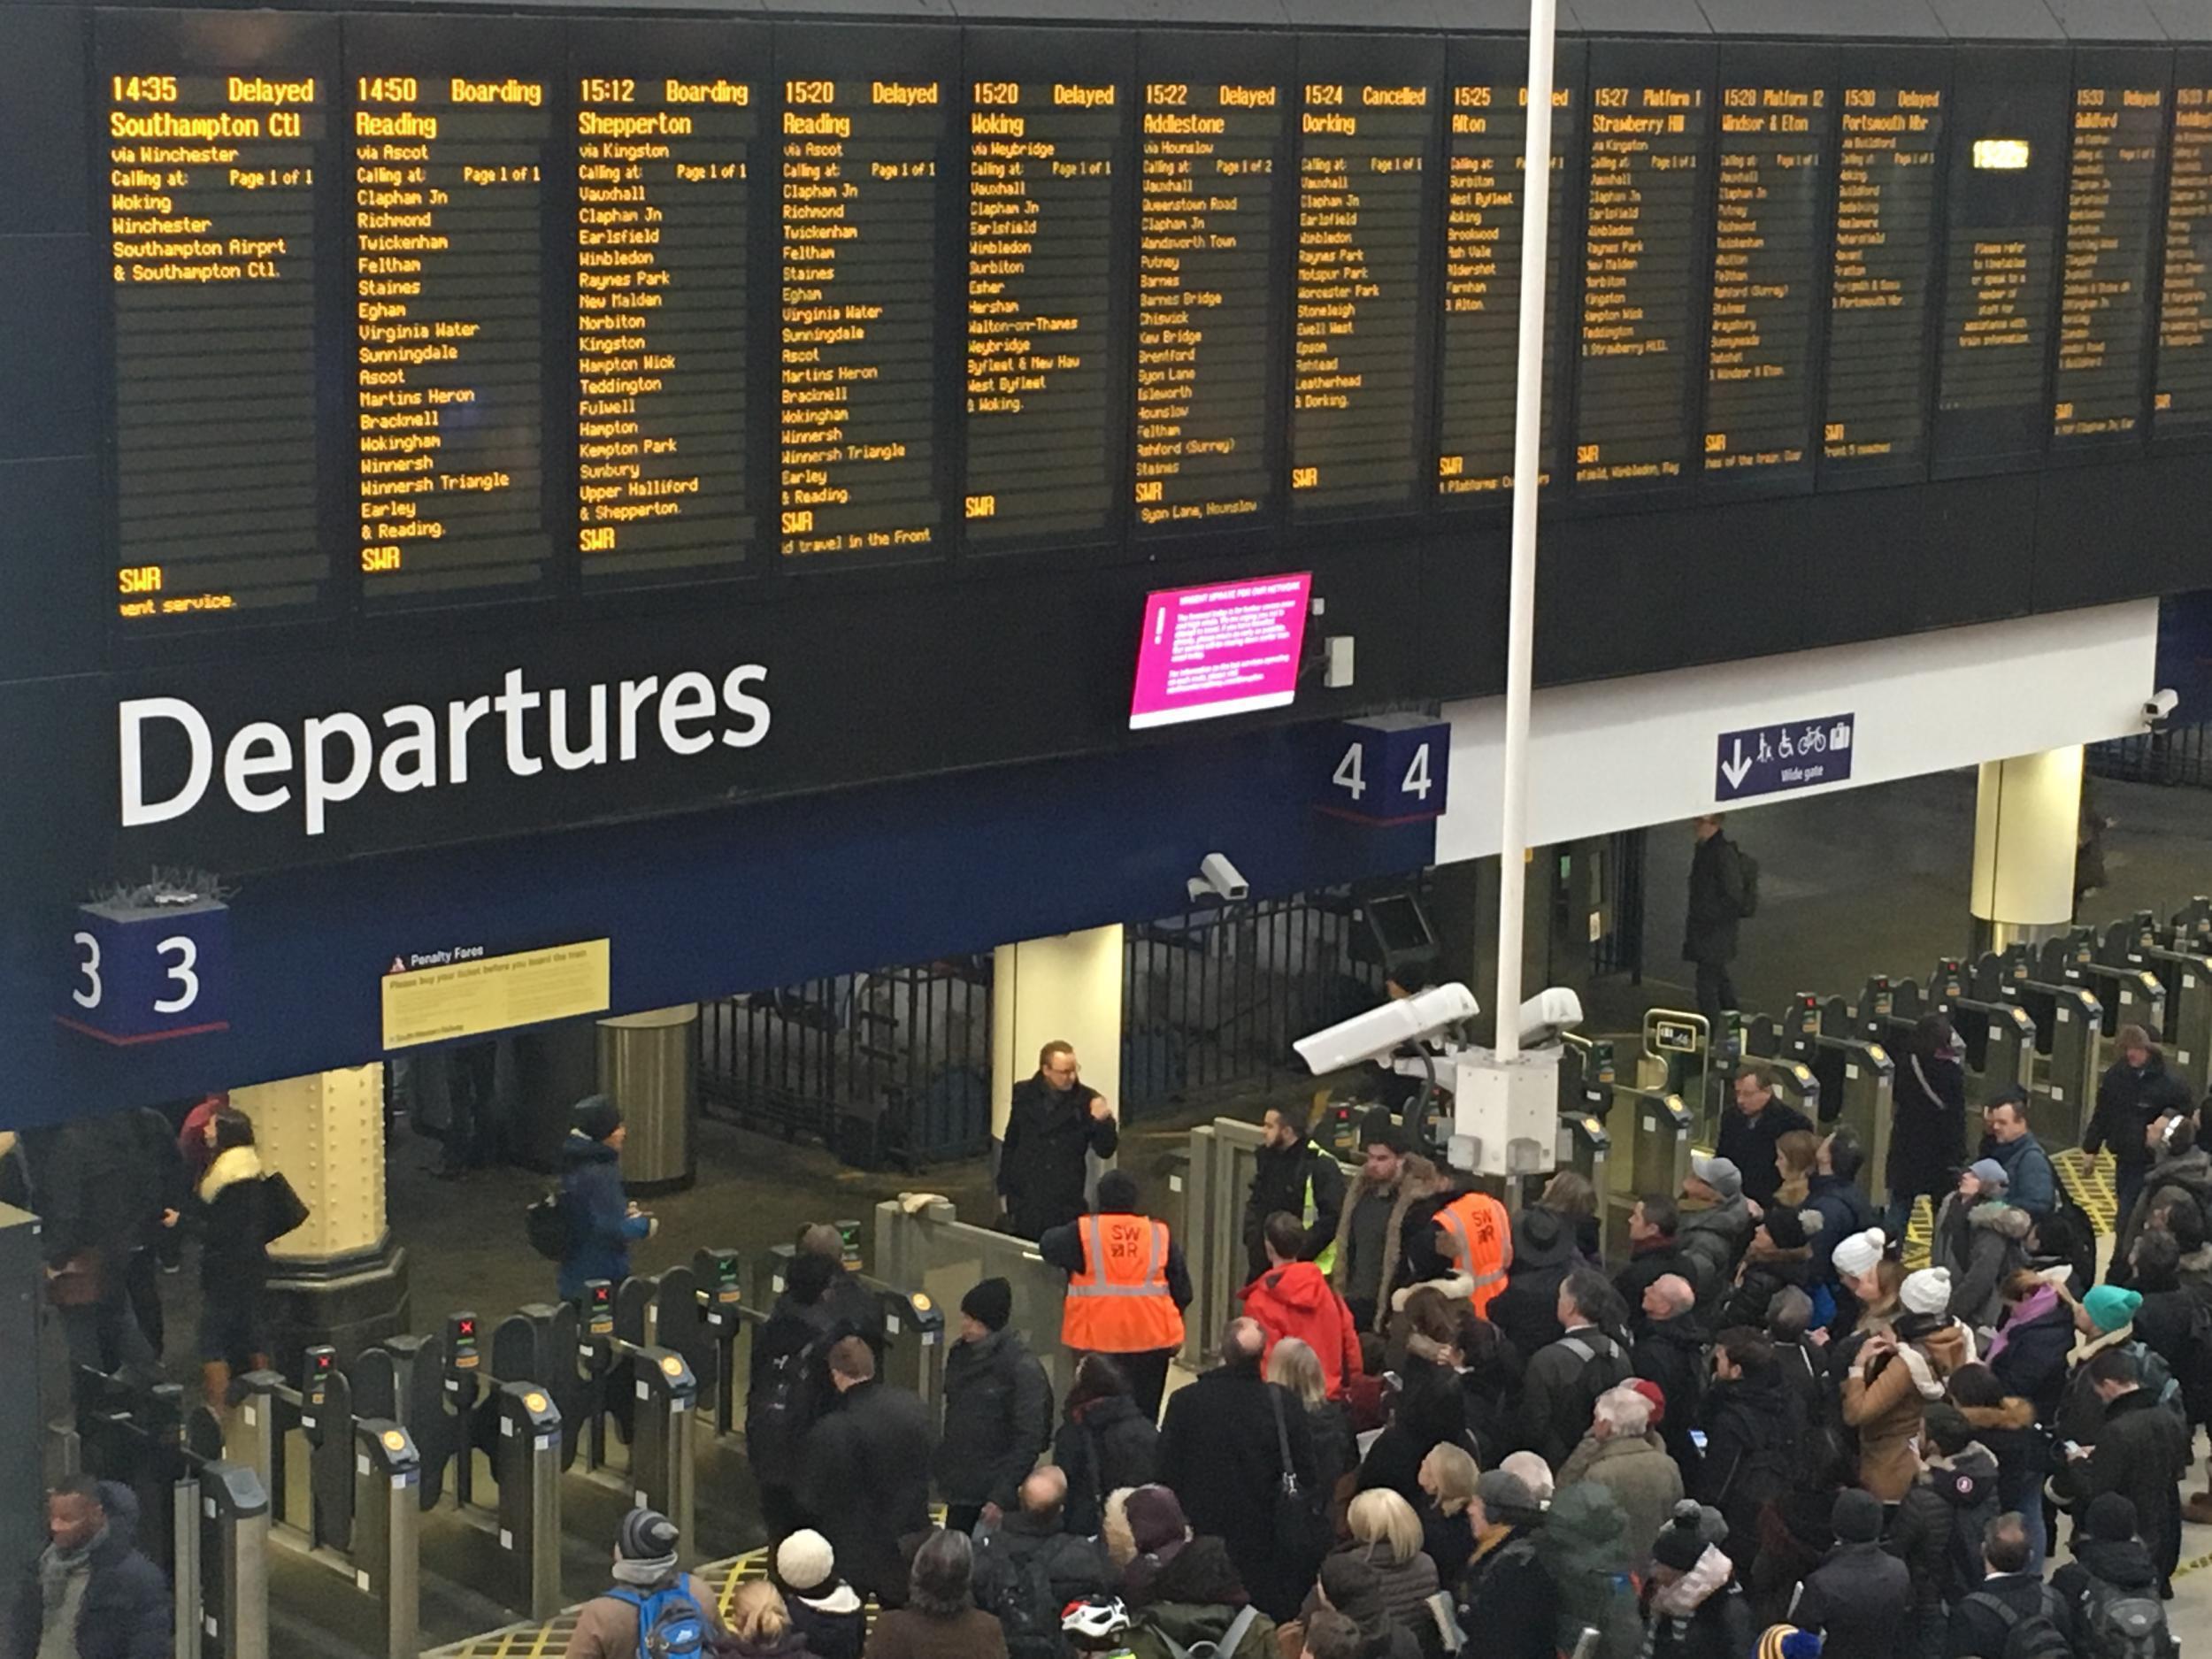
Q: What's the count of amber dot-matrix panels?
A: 14